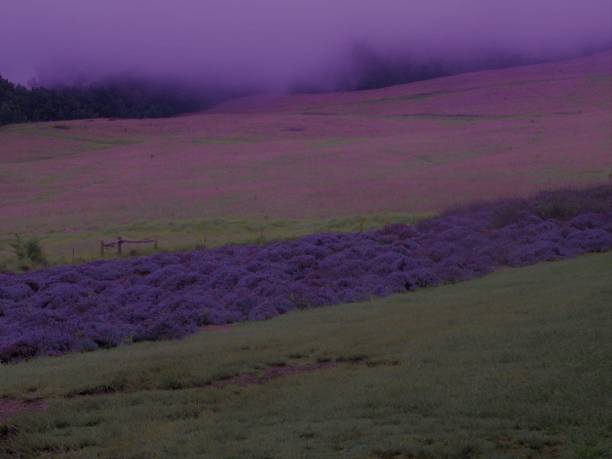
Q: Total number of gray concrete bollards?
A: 0